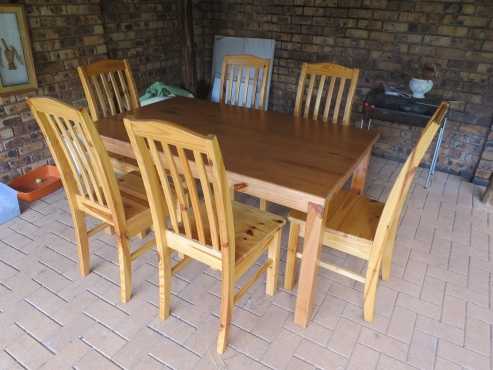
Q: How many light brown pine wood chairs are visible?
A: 6